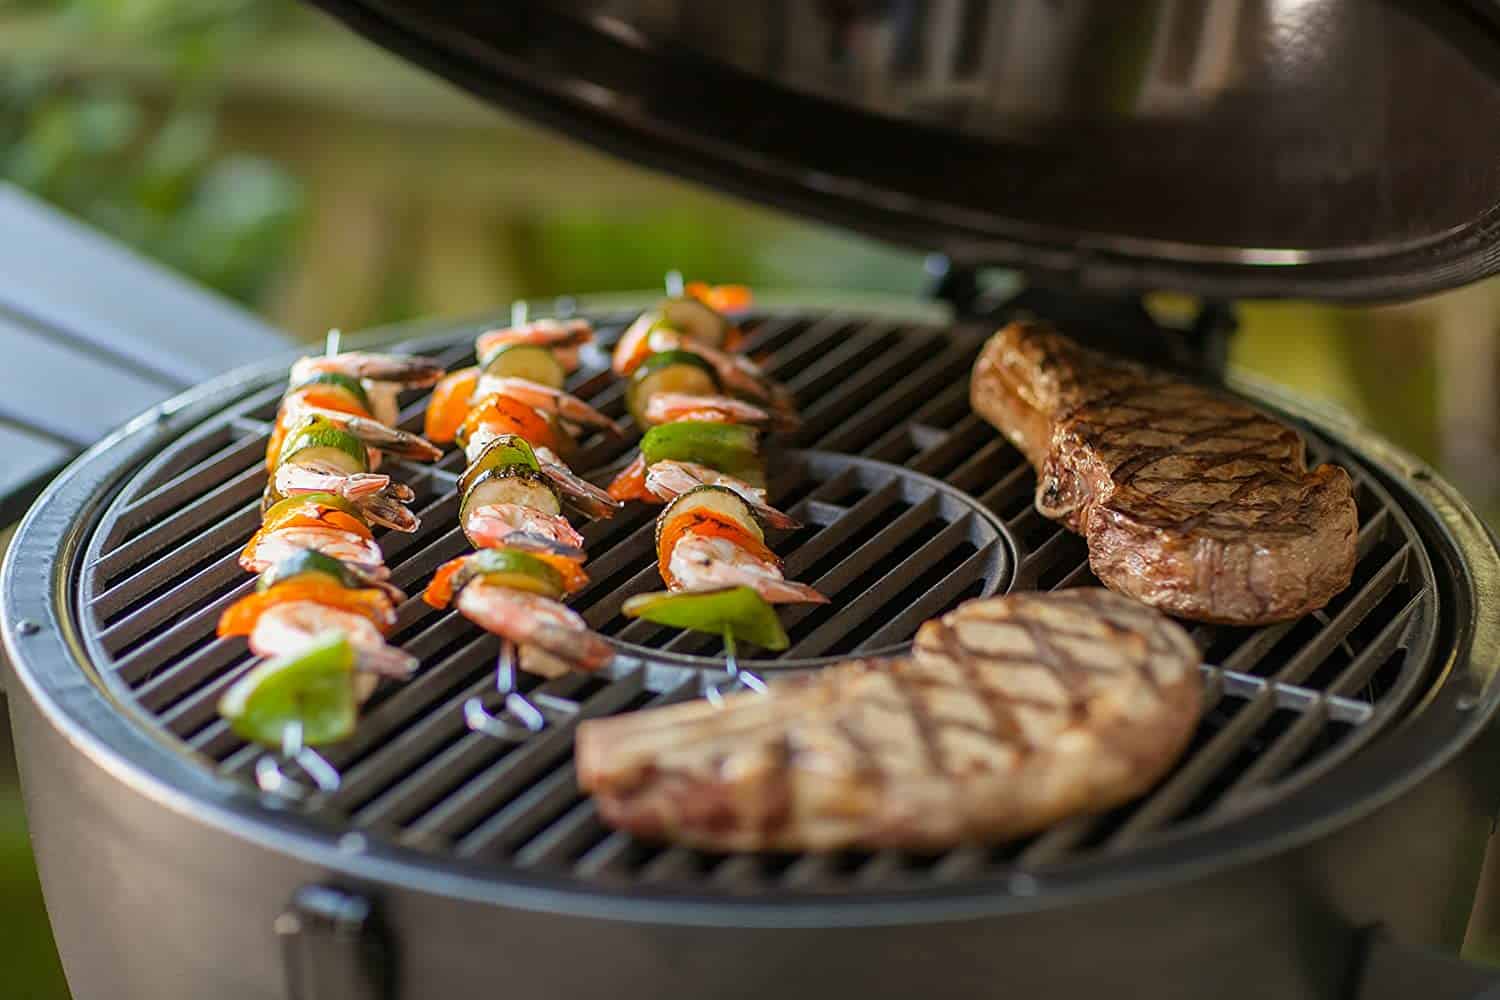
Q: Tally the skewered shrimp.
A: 14